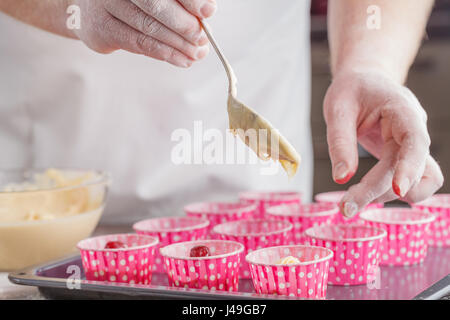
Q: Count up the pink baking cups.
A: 12